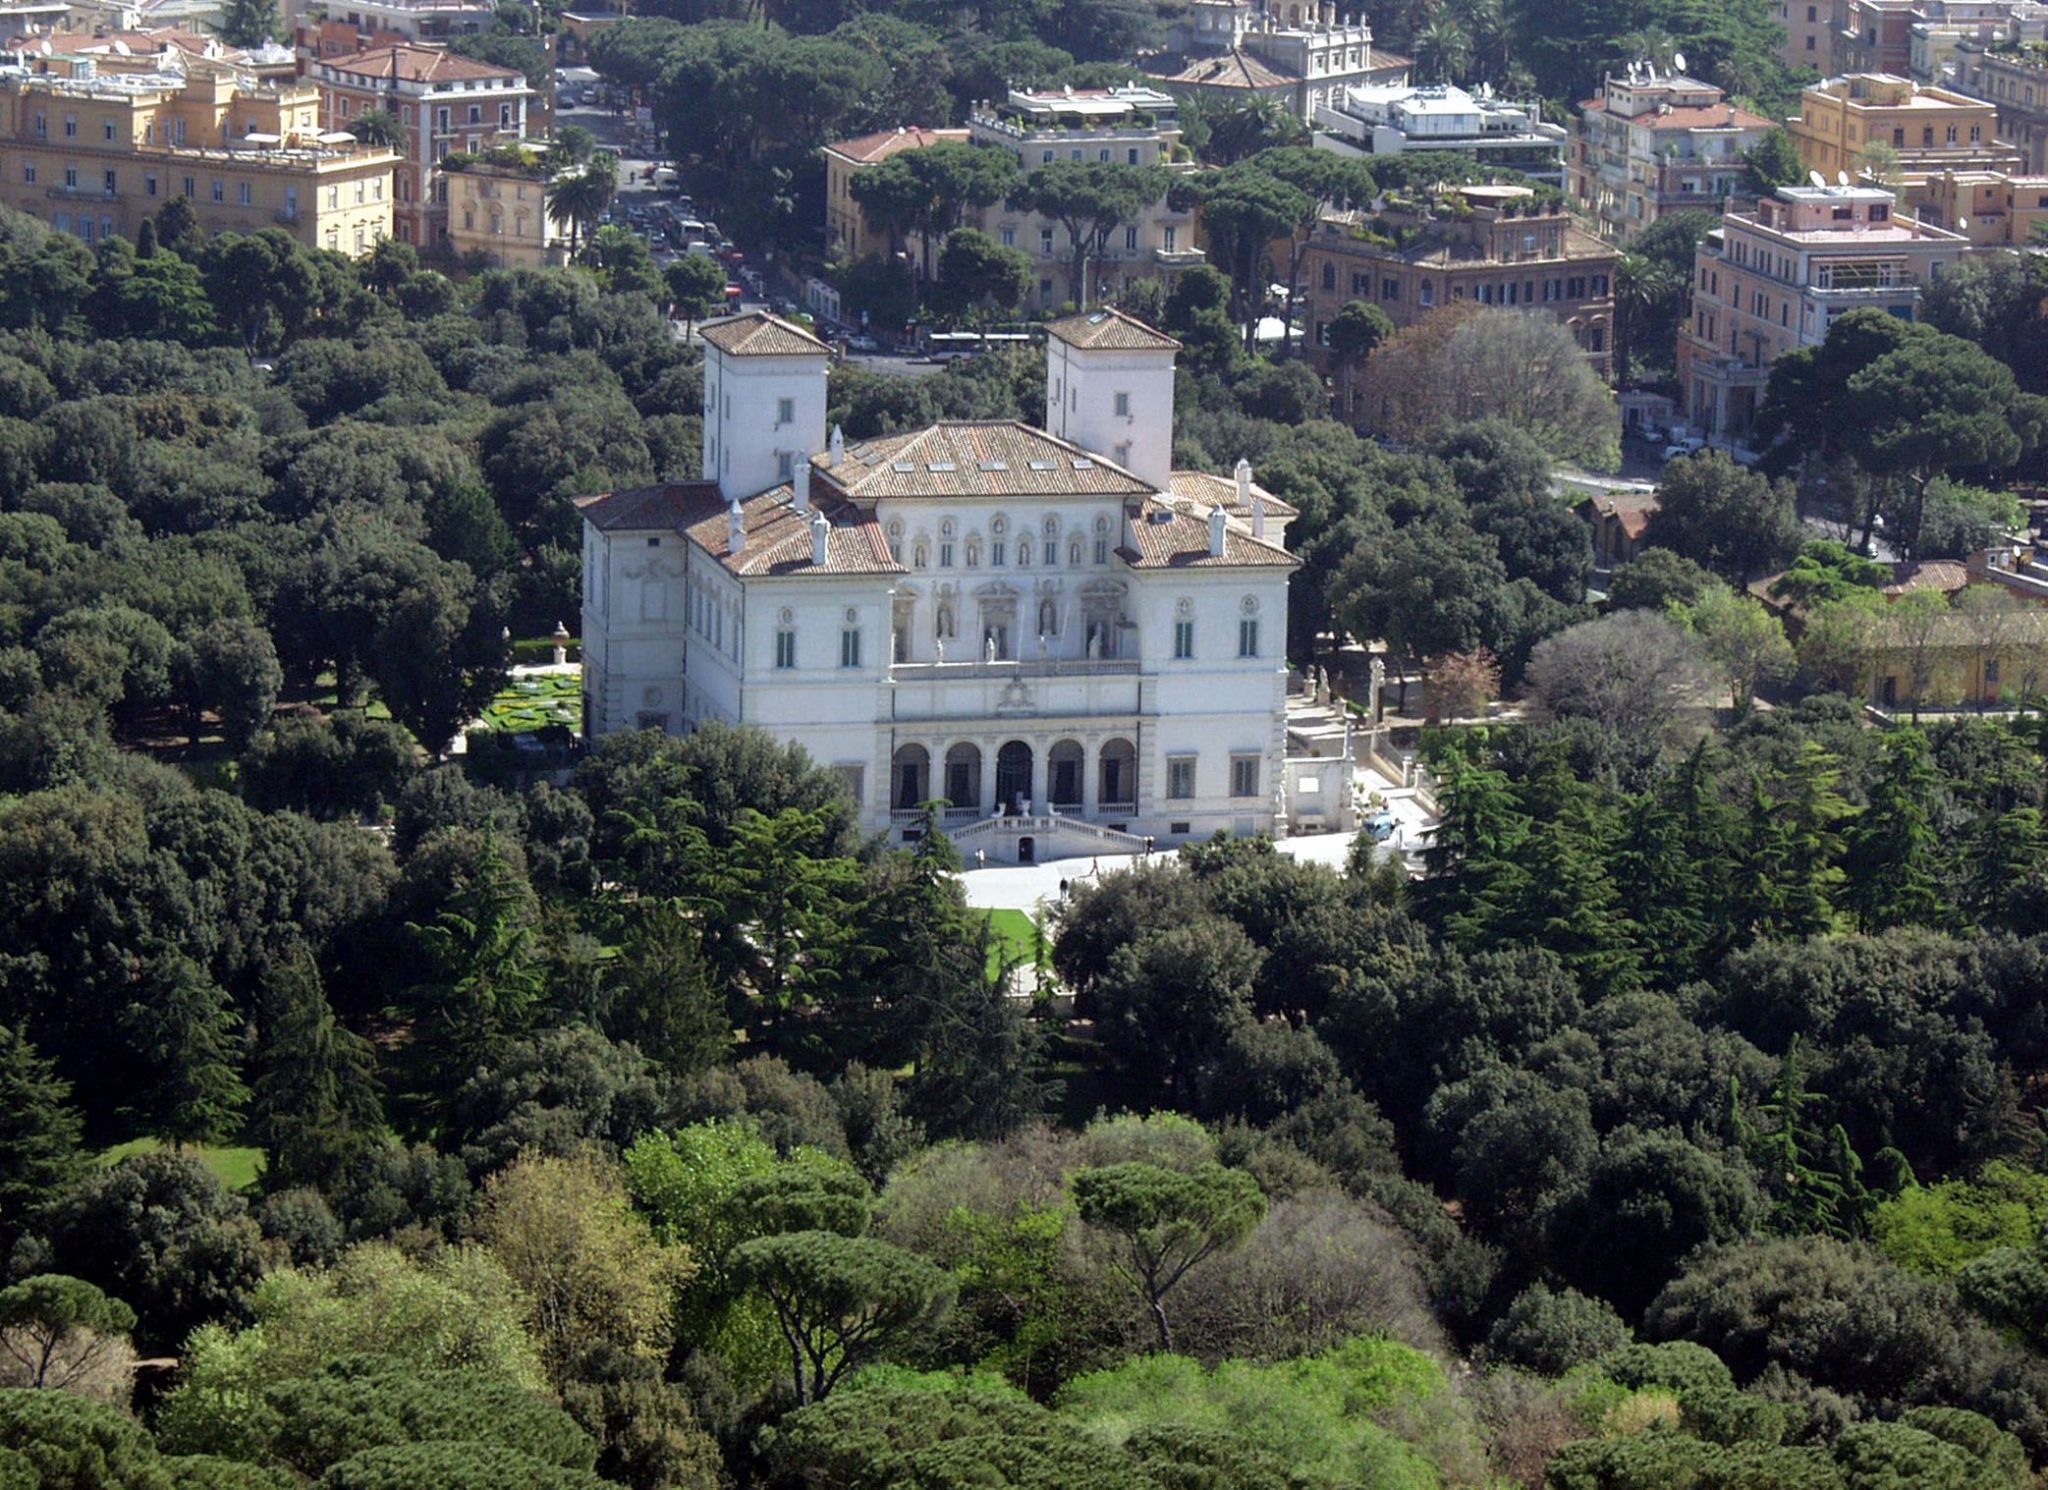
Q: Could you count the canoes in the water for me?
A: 0